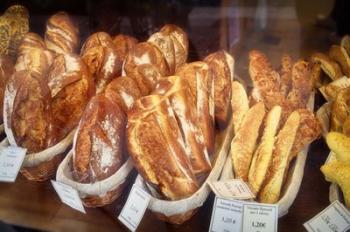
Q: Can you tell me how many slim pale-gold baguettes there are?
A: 4